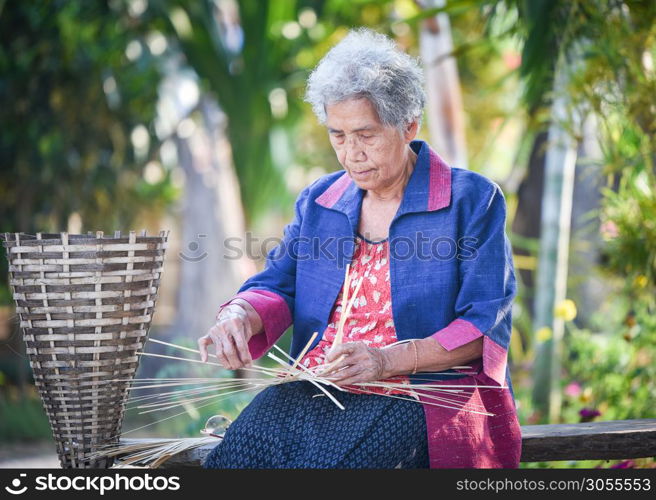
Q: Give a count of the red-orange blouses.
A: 1